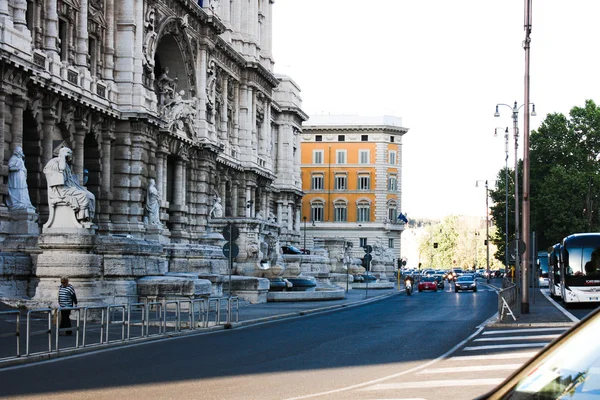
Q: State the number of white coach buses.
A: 3